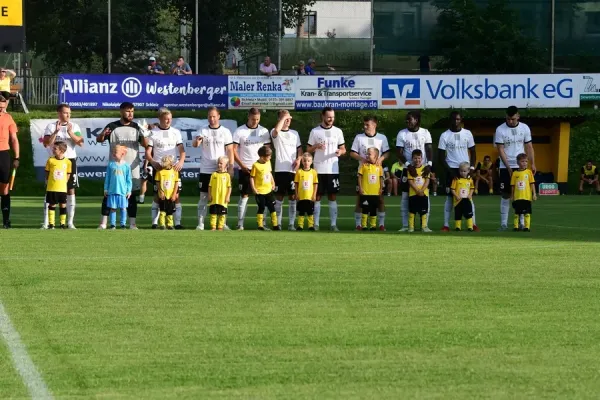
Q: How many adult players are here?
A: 11